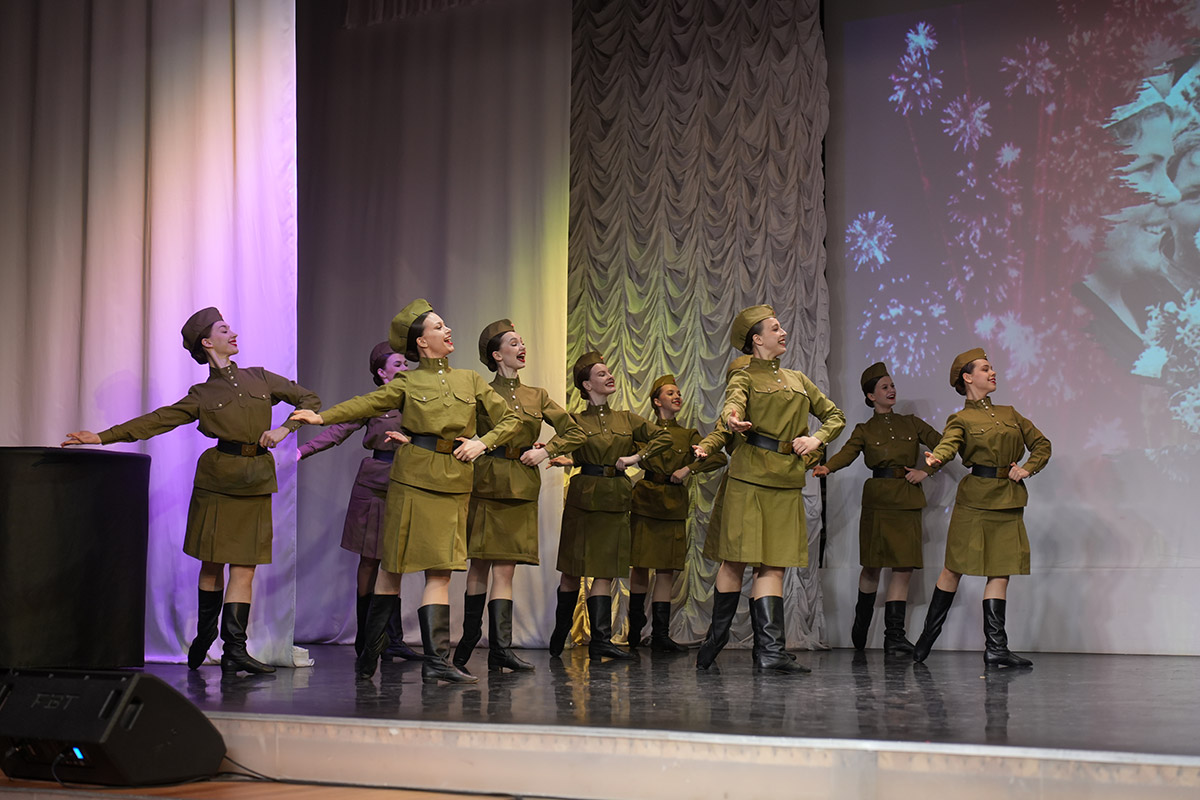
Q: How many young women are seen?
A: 10